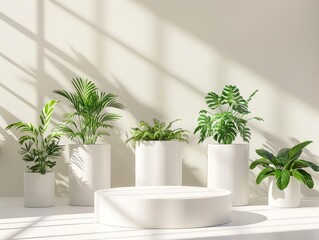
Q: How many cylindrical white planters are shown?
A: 5